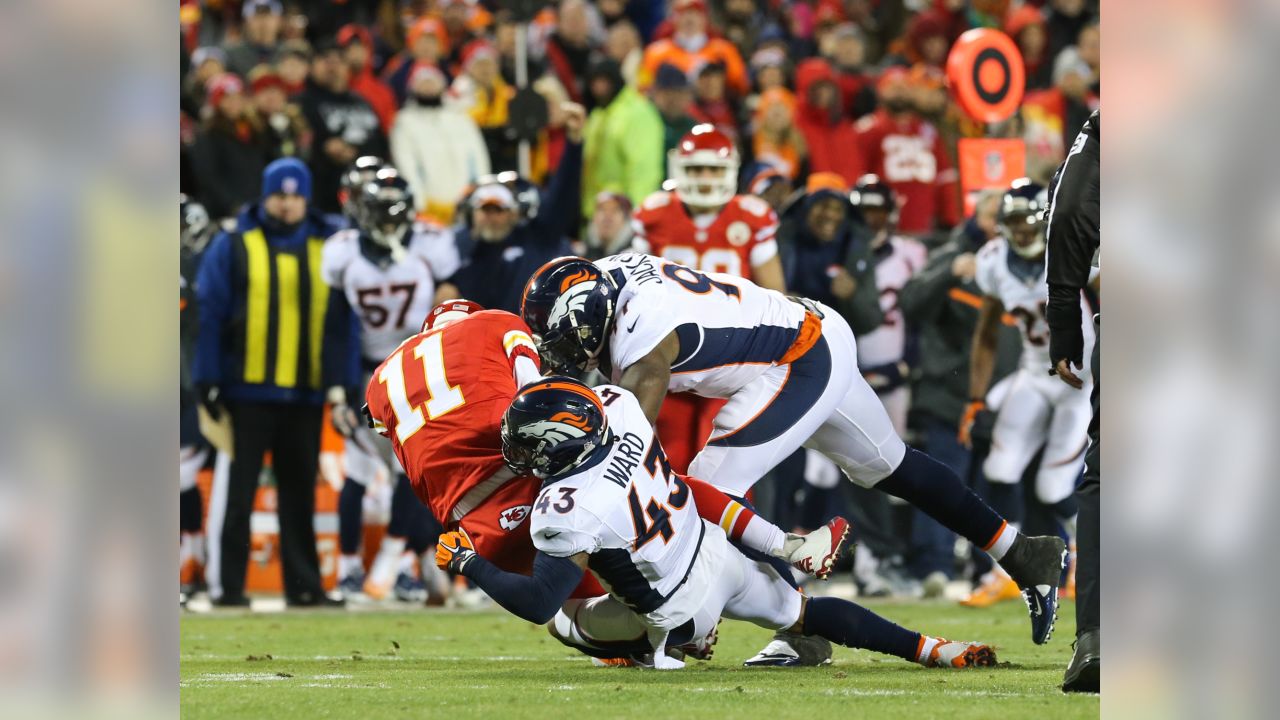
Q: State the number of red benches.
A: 0